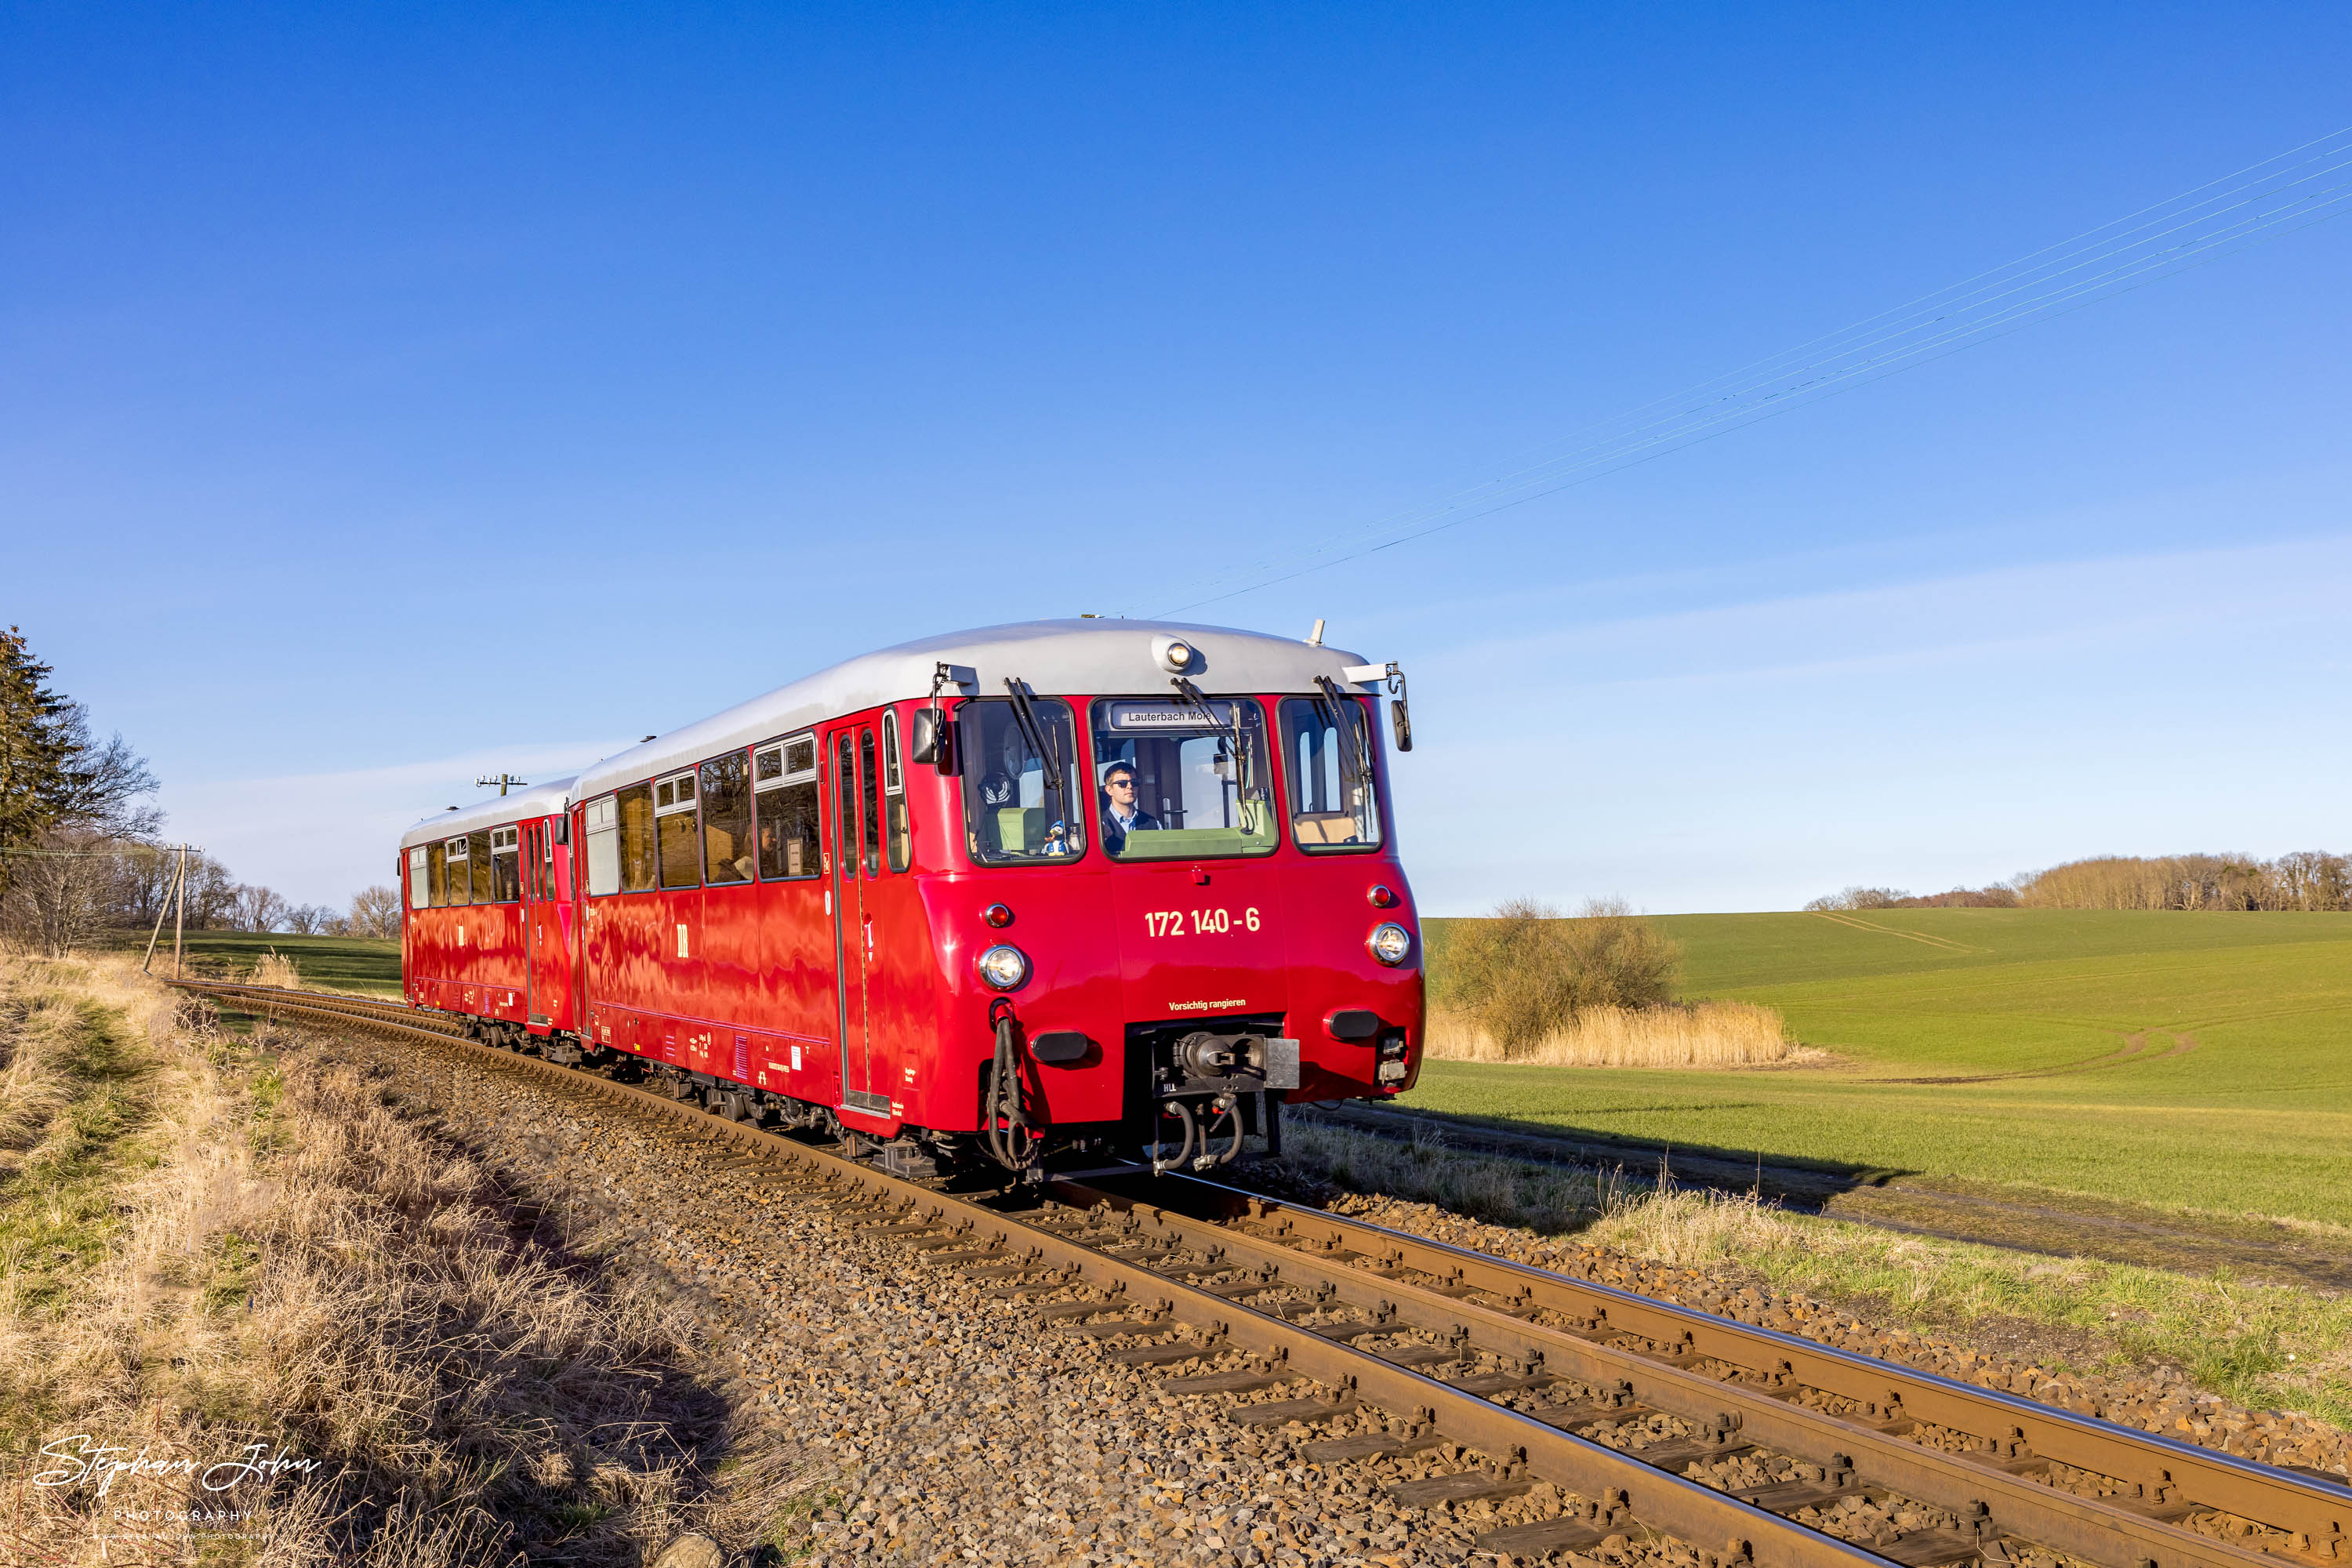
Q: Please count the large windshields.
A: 3